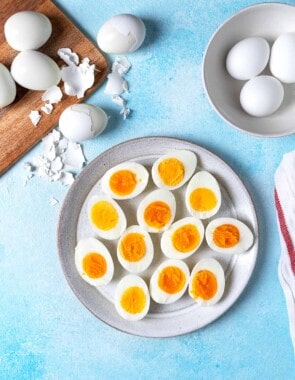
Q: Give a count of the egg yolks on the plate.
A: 12